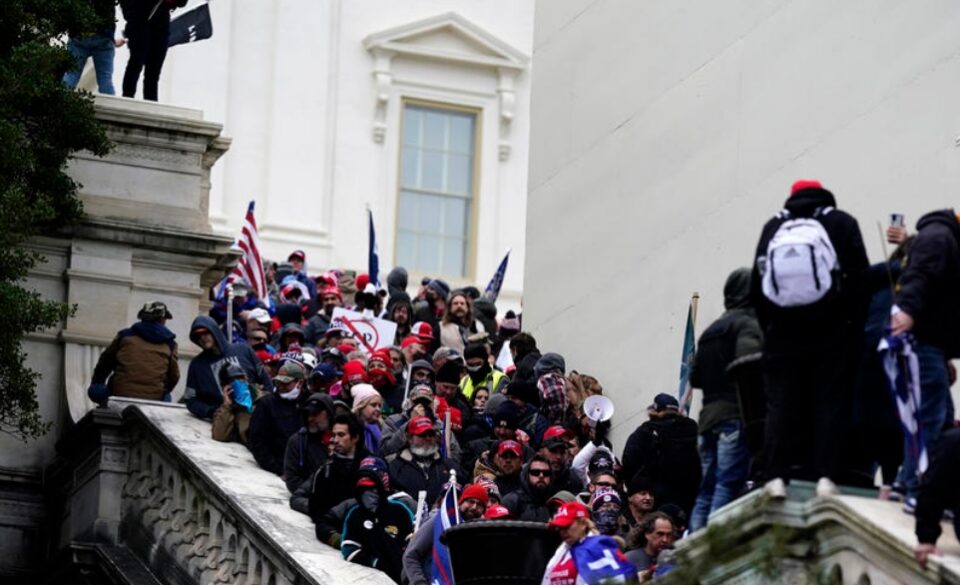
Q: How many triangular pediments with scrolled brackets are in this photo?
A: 1